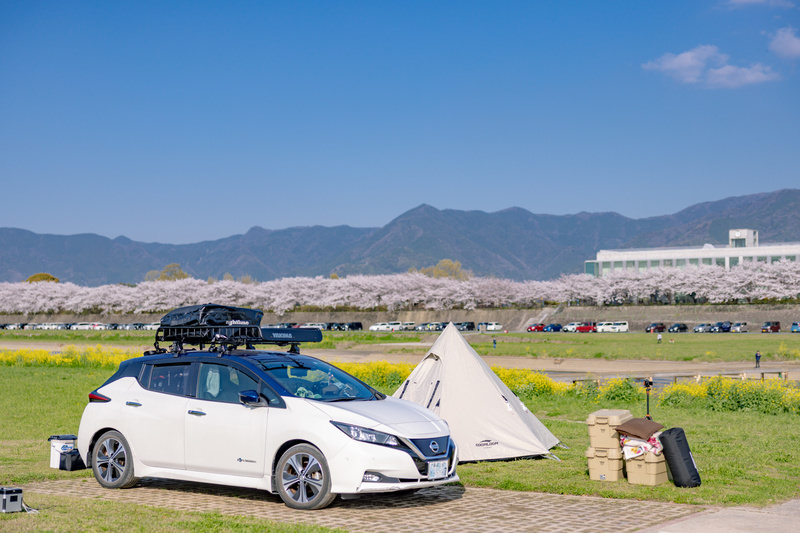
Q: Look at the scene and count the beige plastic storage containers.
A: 3